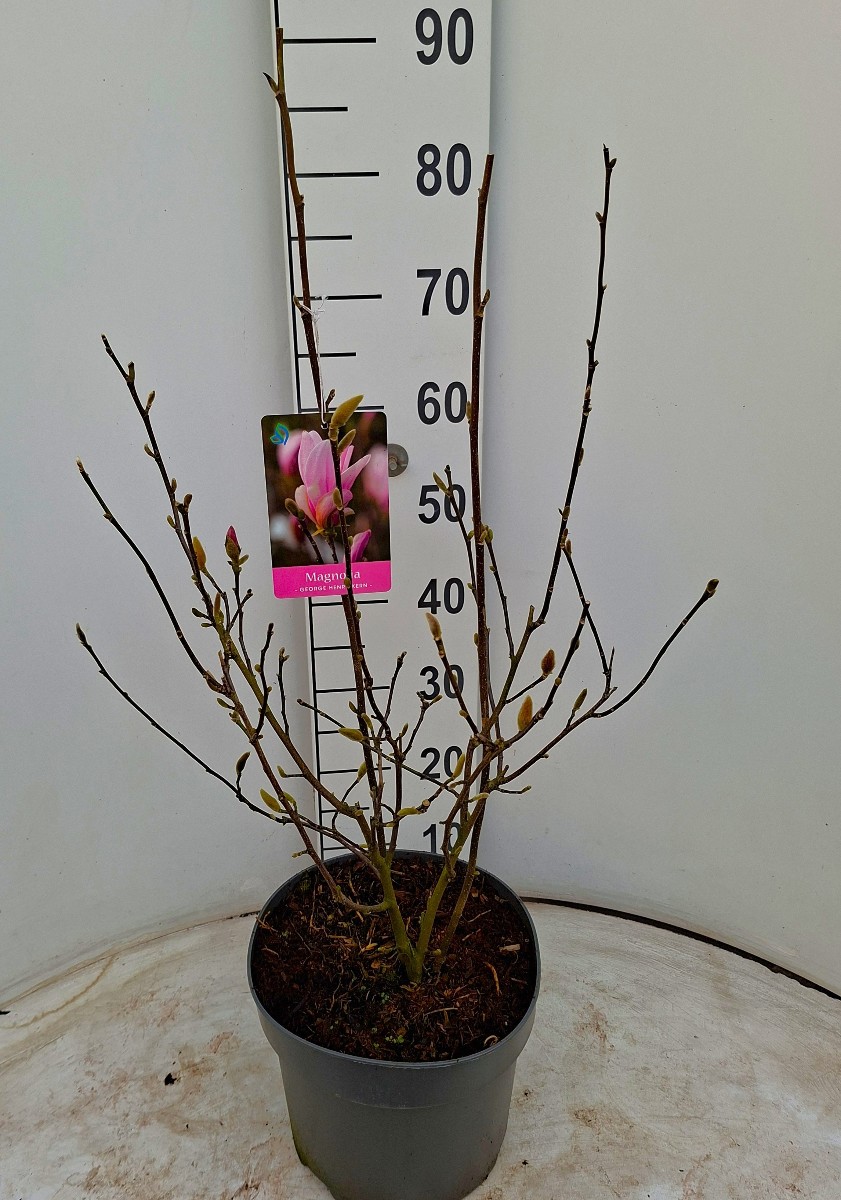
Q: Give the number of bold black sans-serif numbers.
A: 9